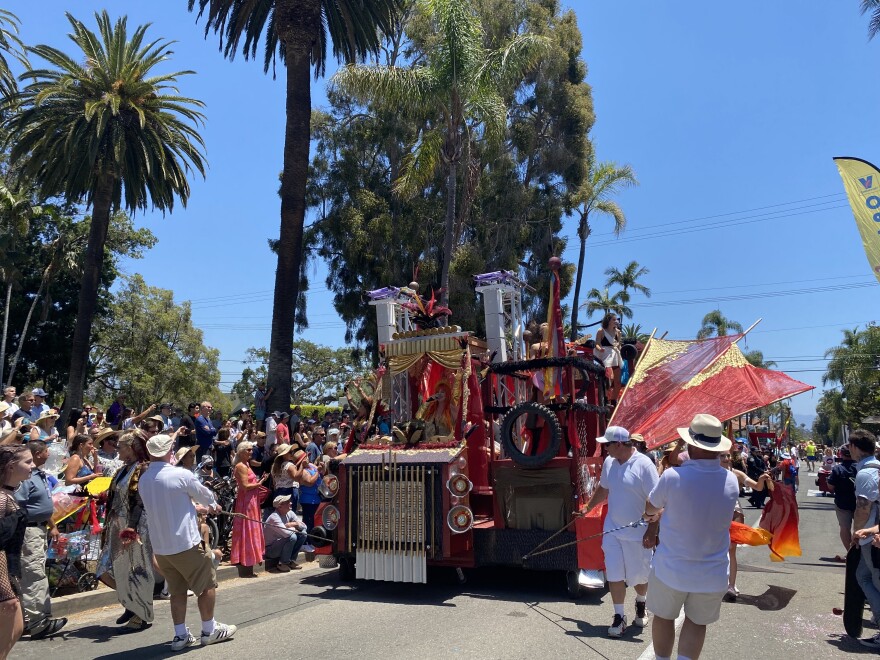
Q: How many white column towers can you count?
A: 2